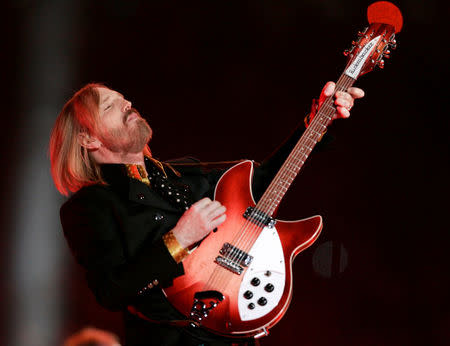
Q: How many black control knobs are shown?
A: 5